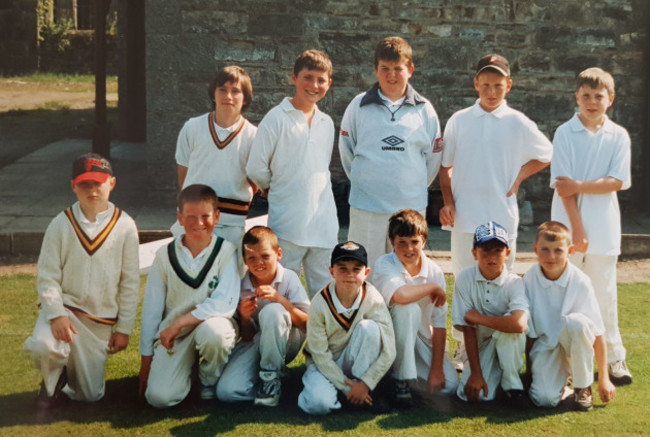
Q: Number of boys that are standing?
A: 5